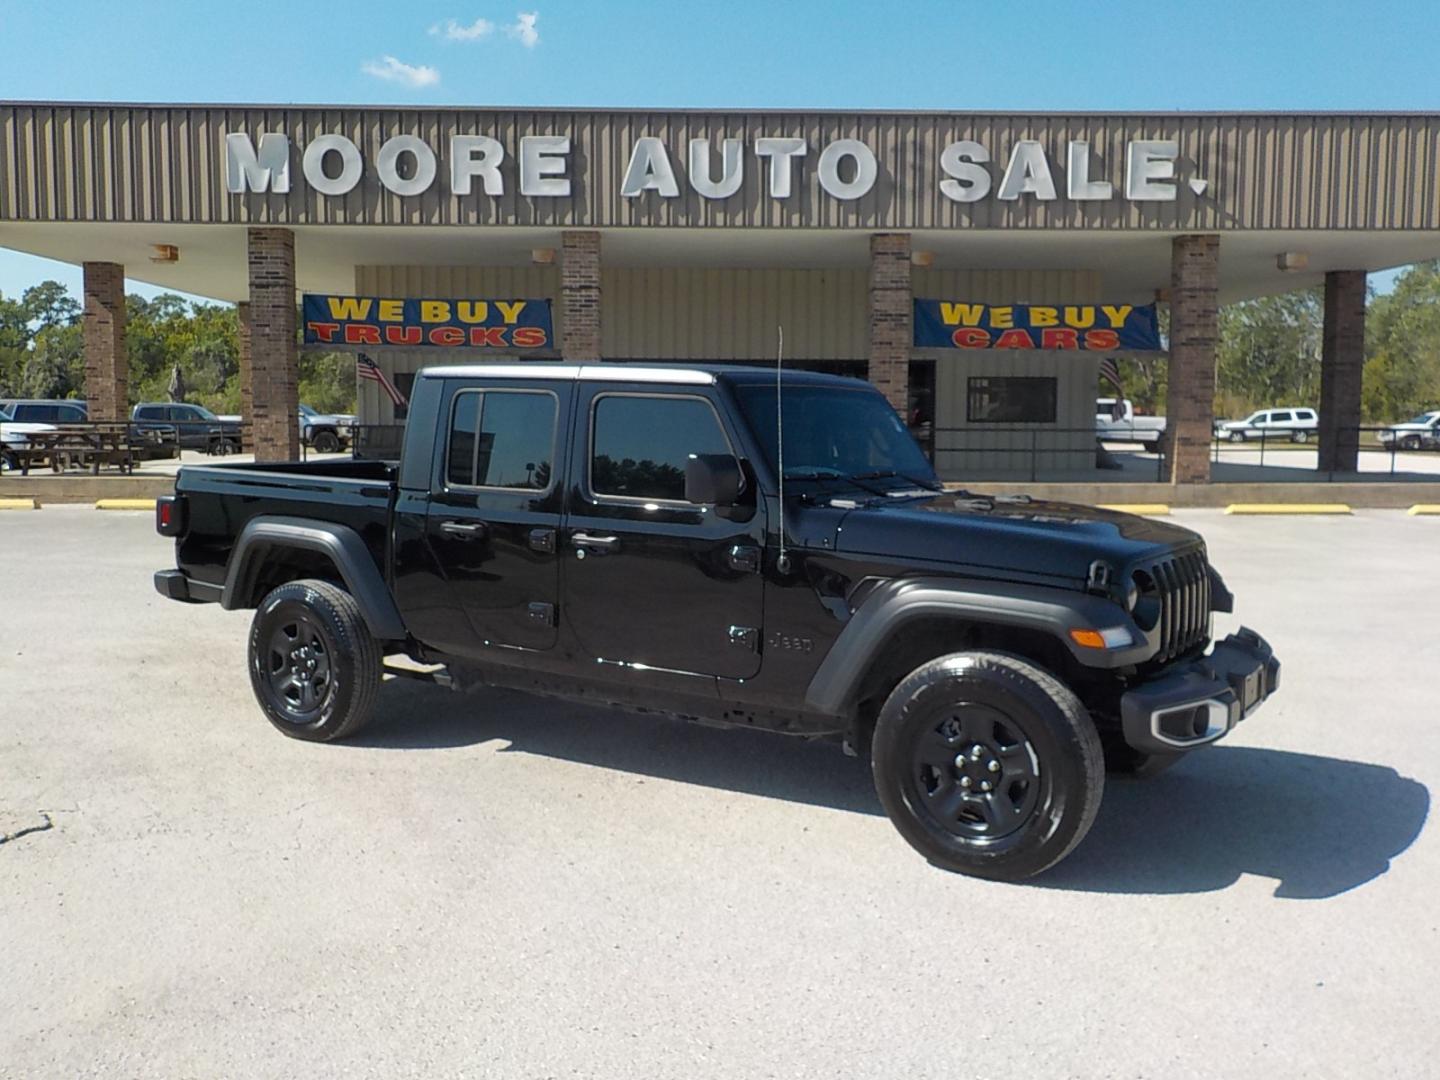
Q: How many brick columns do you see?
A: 7